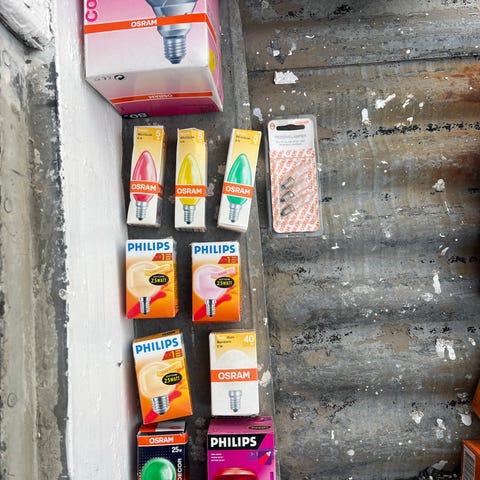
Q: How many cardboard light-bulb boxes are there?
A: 10